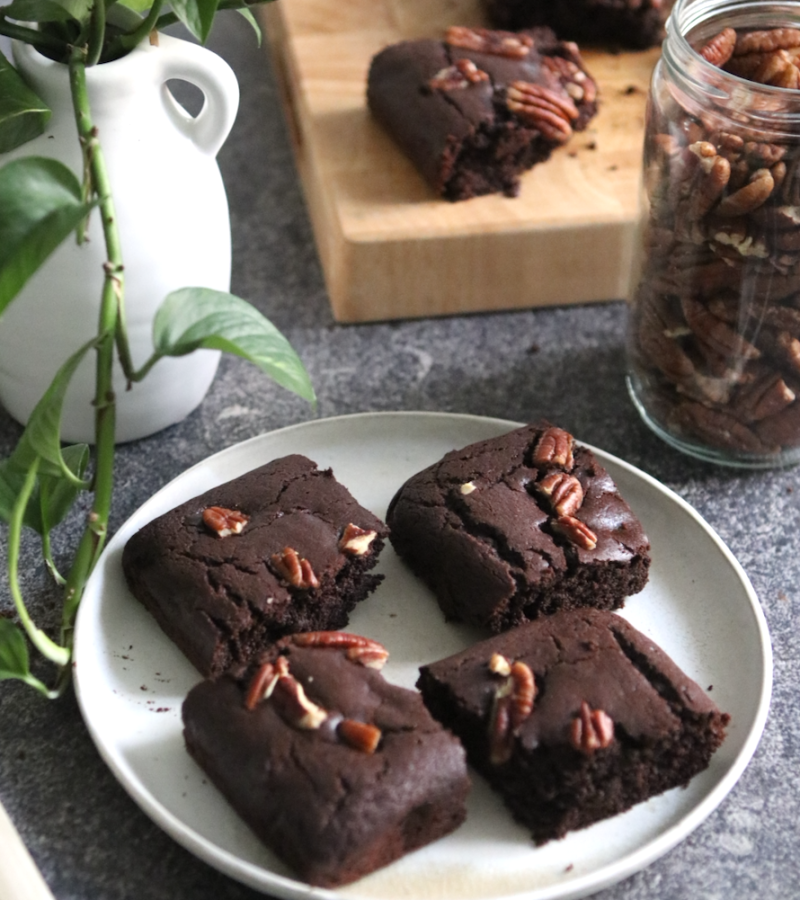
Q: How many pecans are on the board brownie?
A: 4